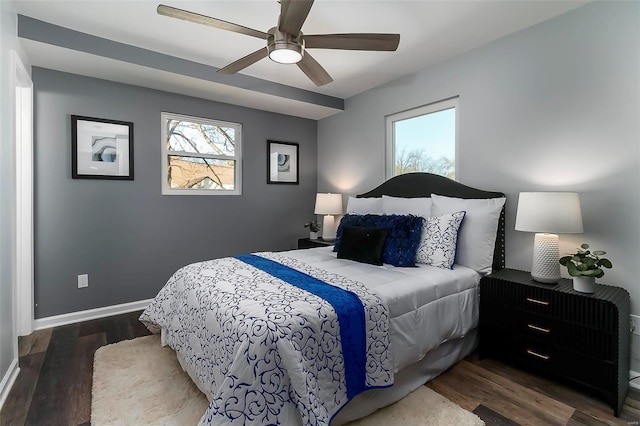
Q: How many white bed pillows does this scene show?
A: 3